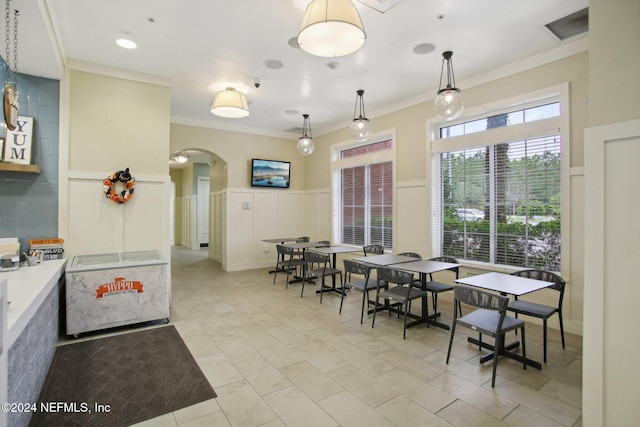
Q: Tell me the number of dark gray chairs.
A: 11